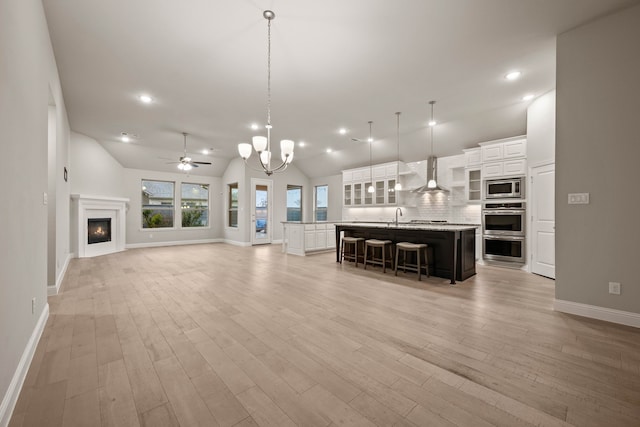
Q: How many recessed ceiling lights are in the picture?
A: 11